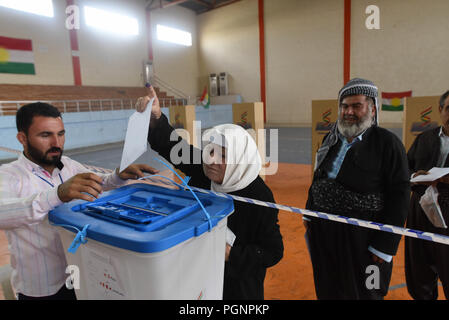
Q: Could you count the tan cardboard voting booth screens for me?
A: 4